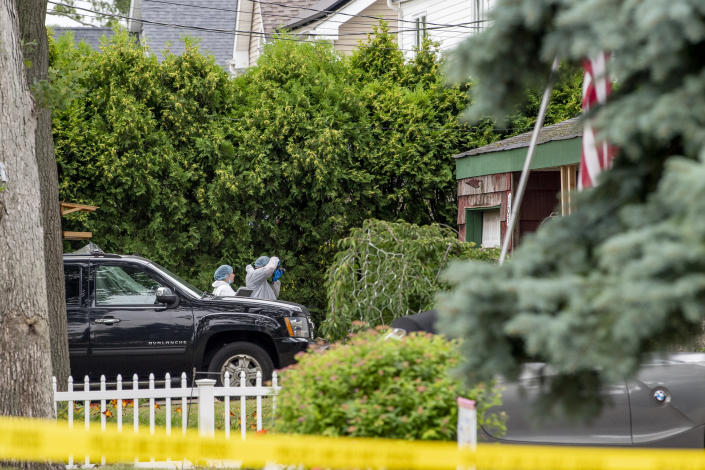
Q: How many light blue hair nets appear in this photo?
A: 2